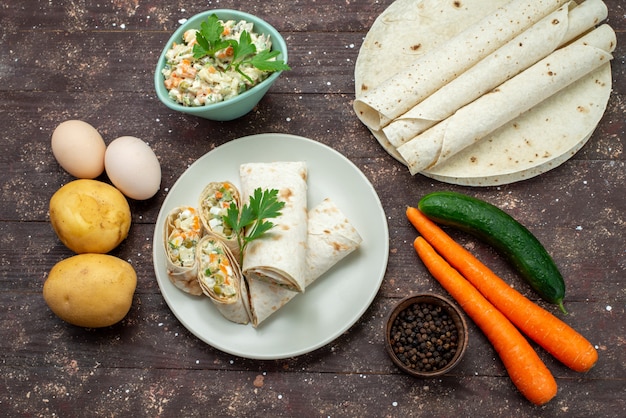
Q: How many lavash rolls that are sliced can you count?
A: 3